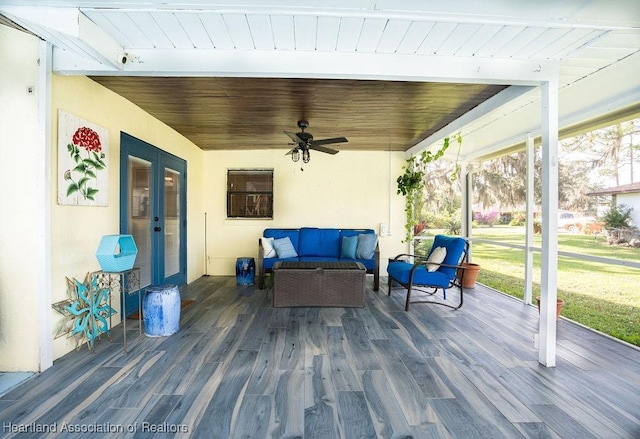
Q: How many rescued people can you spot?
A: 0